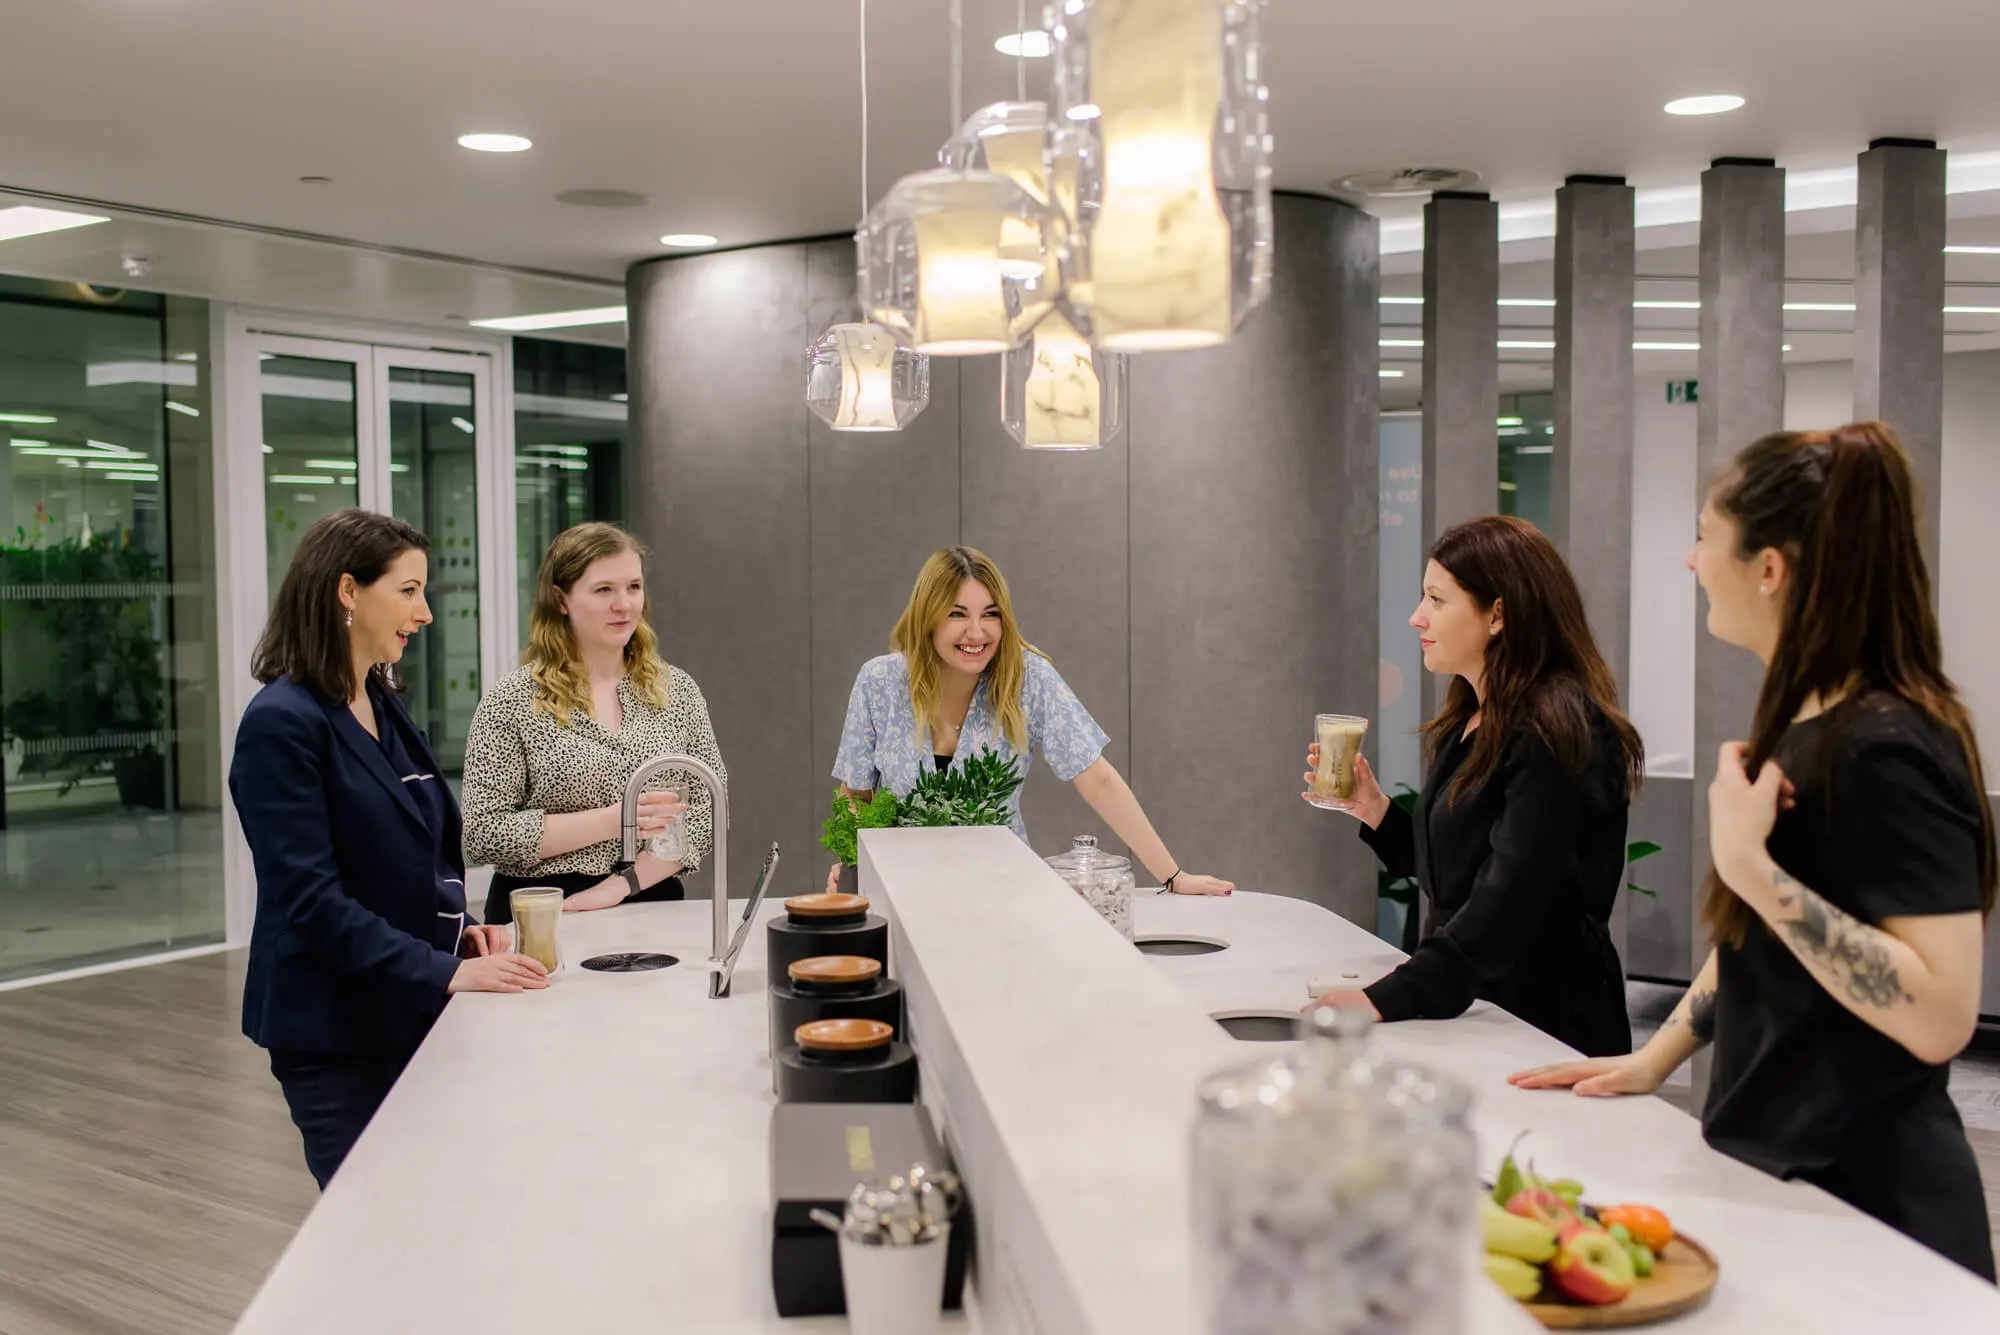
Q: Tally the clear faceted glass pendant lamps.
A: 5